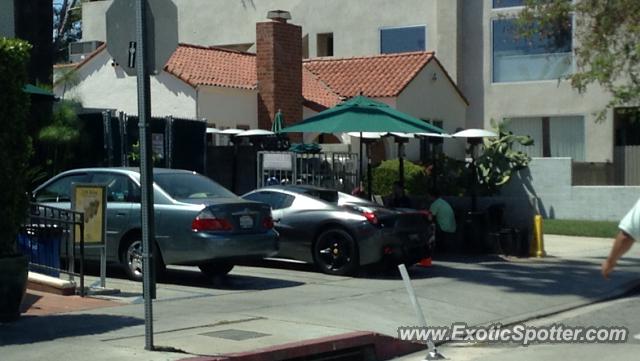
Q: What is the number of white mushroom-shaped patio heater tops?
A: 7